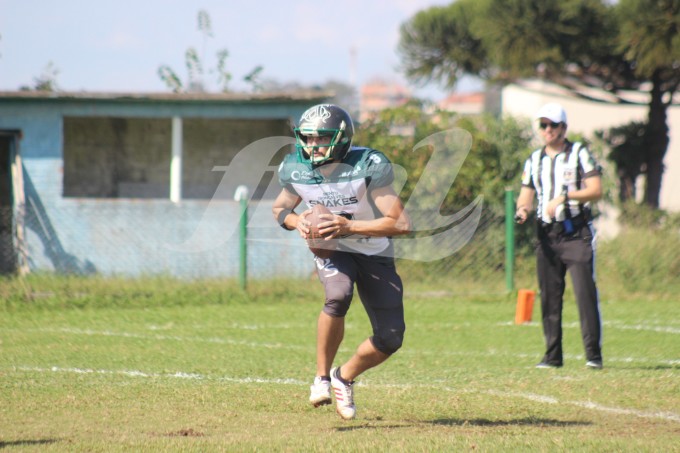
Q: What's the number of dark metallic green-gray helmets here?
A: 1